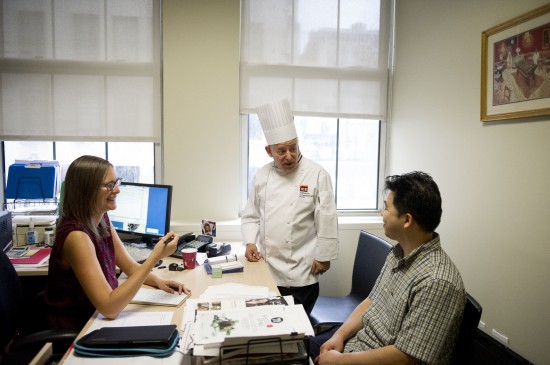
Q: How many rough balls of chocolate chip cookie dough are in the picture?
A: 0